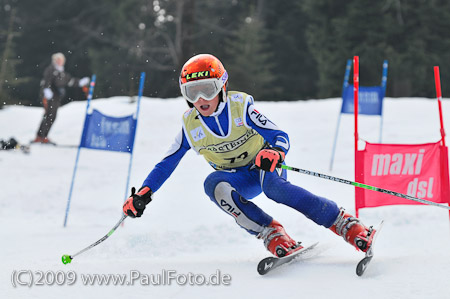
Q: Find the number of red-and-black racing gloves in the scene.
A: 2